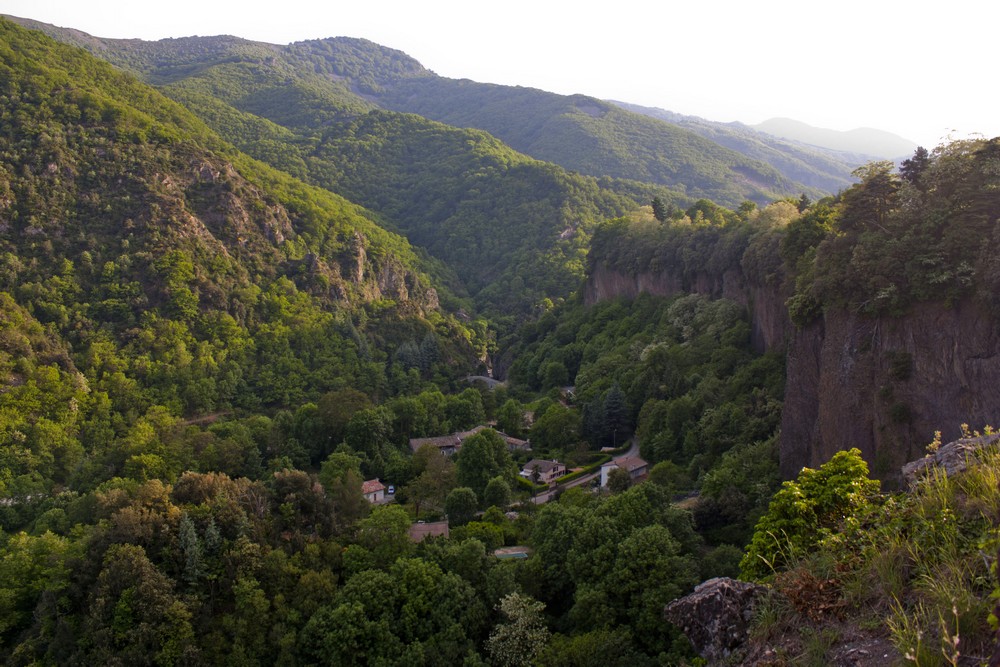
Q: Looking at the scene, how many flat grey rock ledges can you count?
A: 2